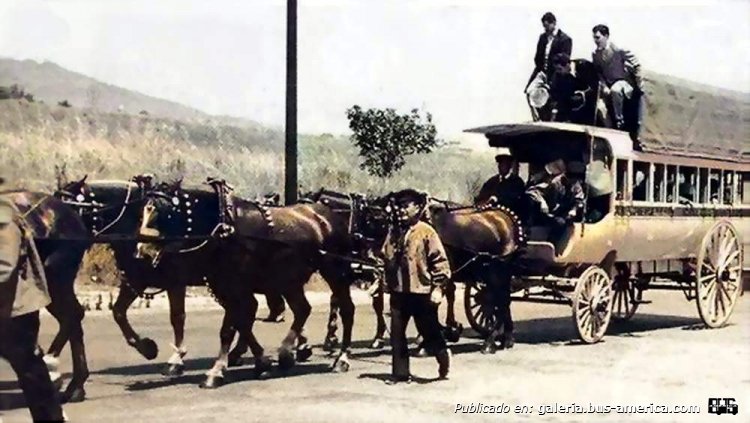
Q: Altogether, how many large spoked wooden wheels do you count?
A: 4